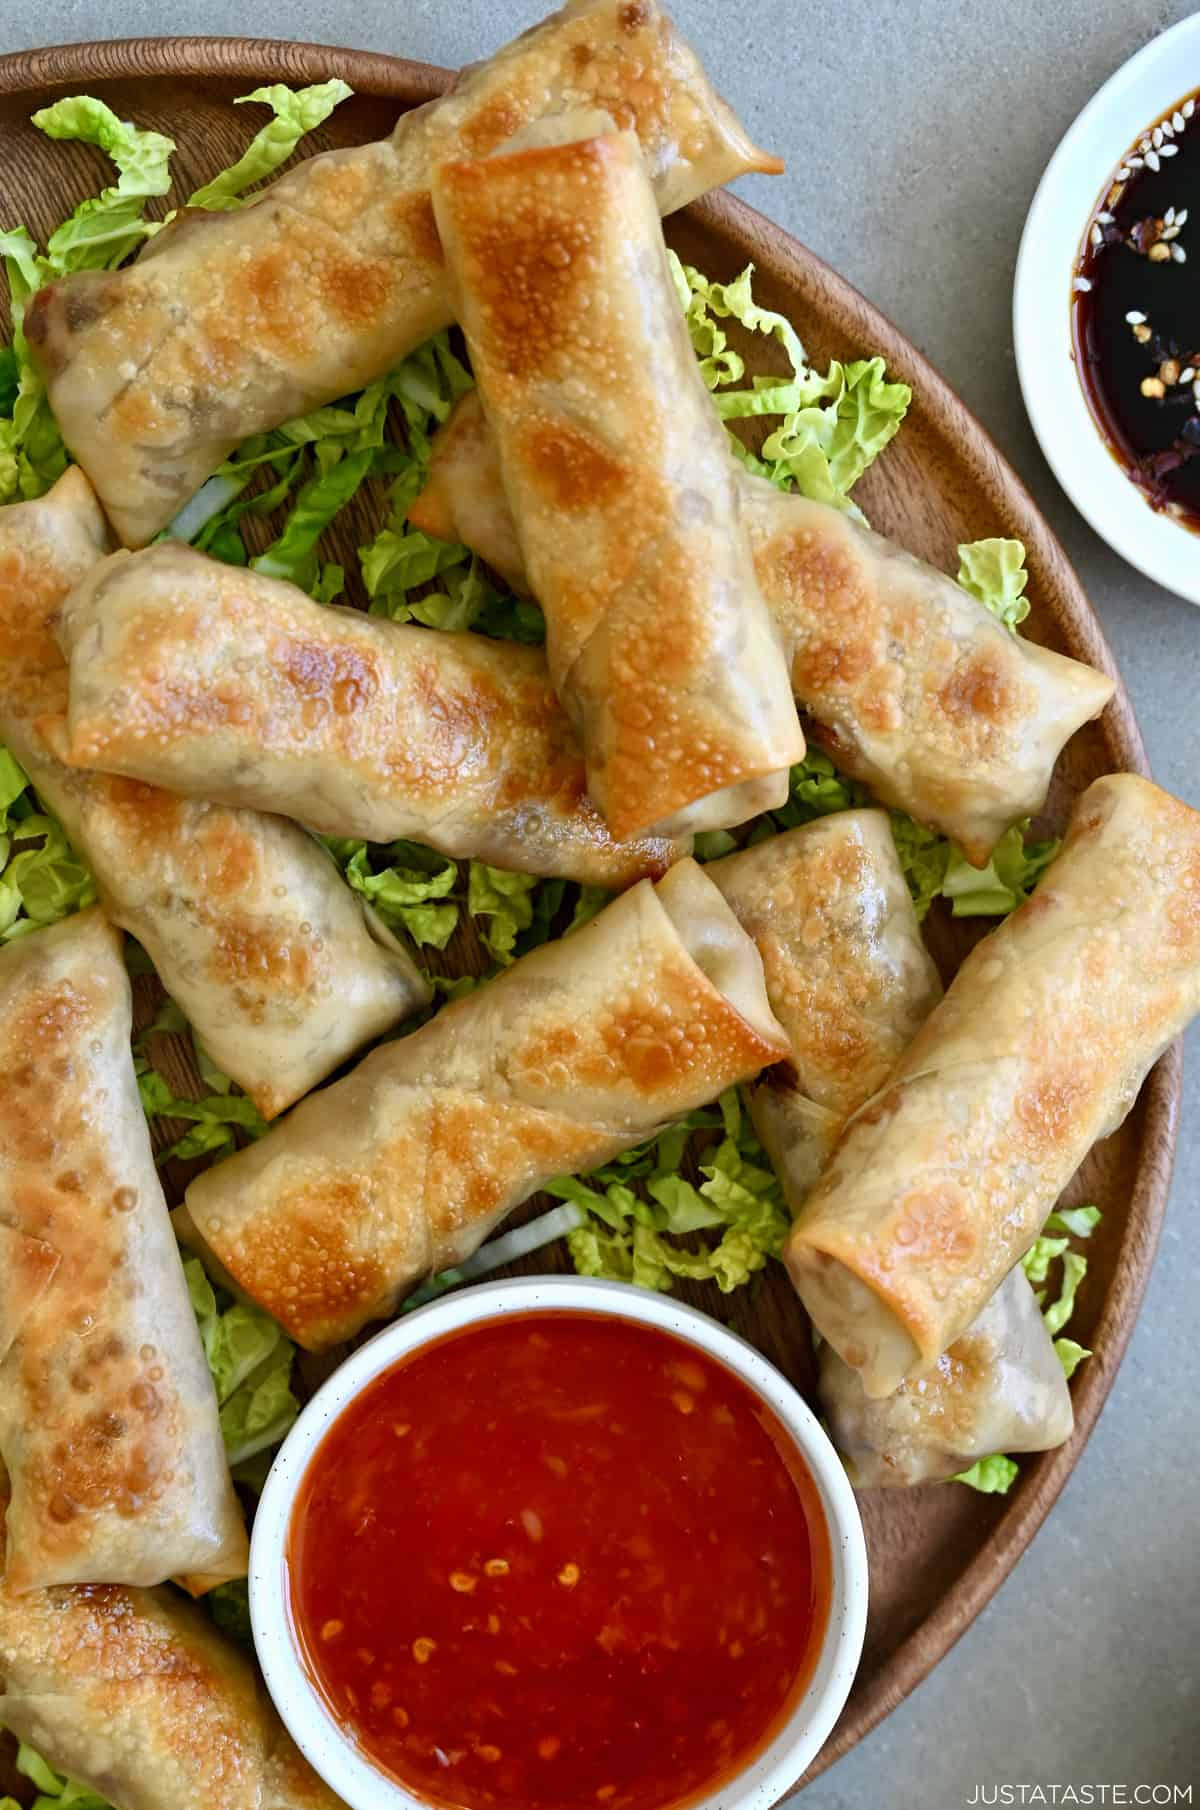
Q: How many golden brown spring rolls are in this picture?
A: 10